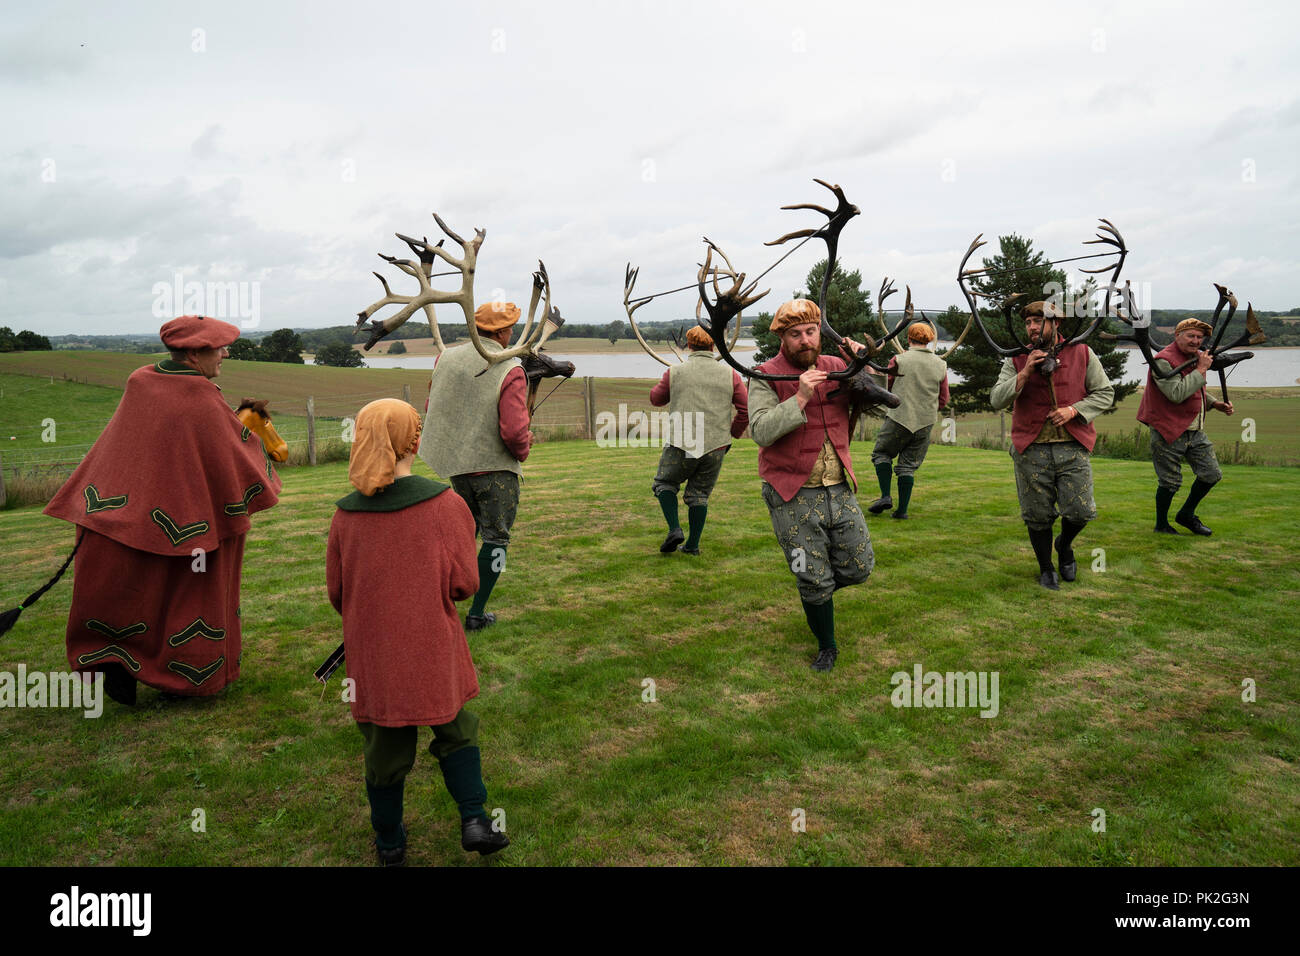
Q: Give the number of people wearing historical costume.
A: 8